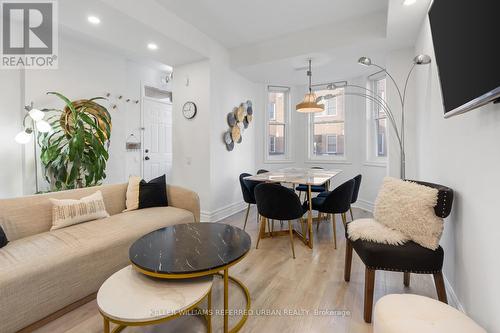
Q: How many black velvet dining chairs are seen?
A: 6